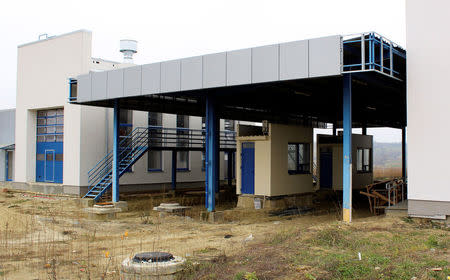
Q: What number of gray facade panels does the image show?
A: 12